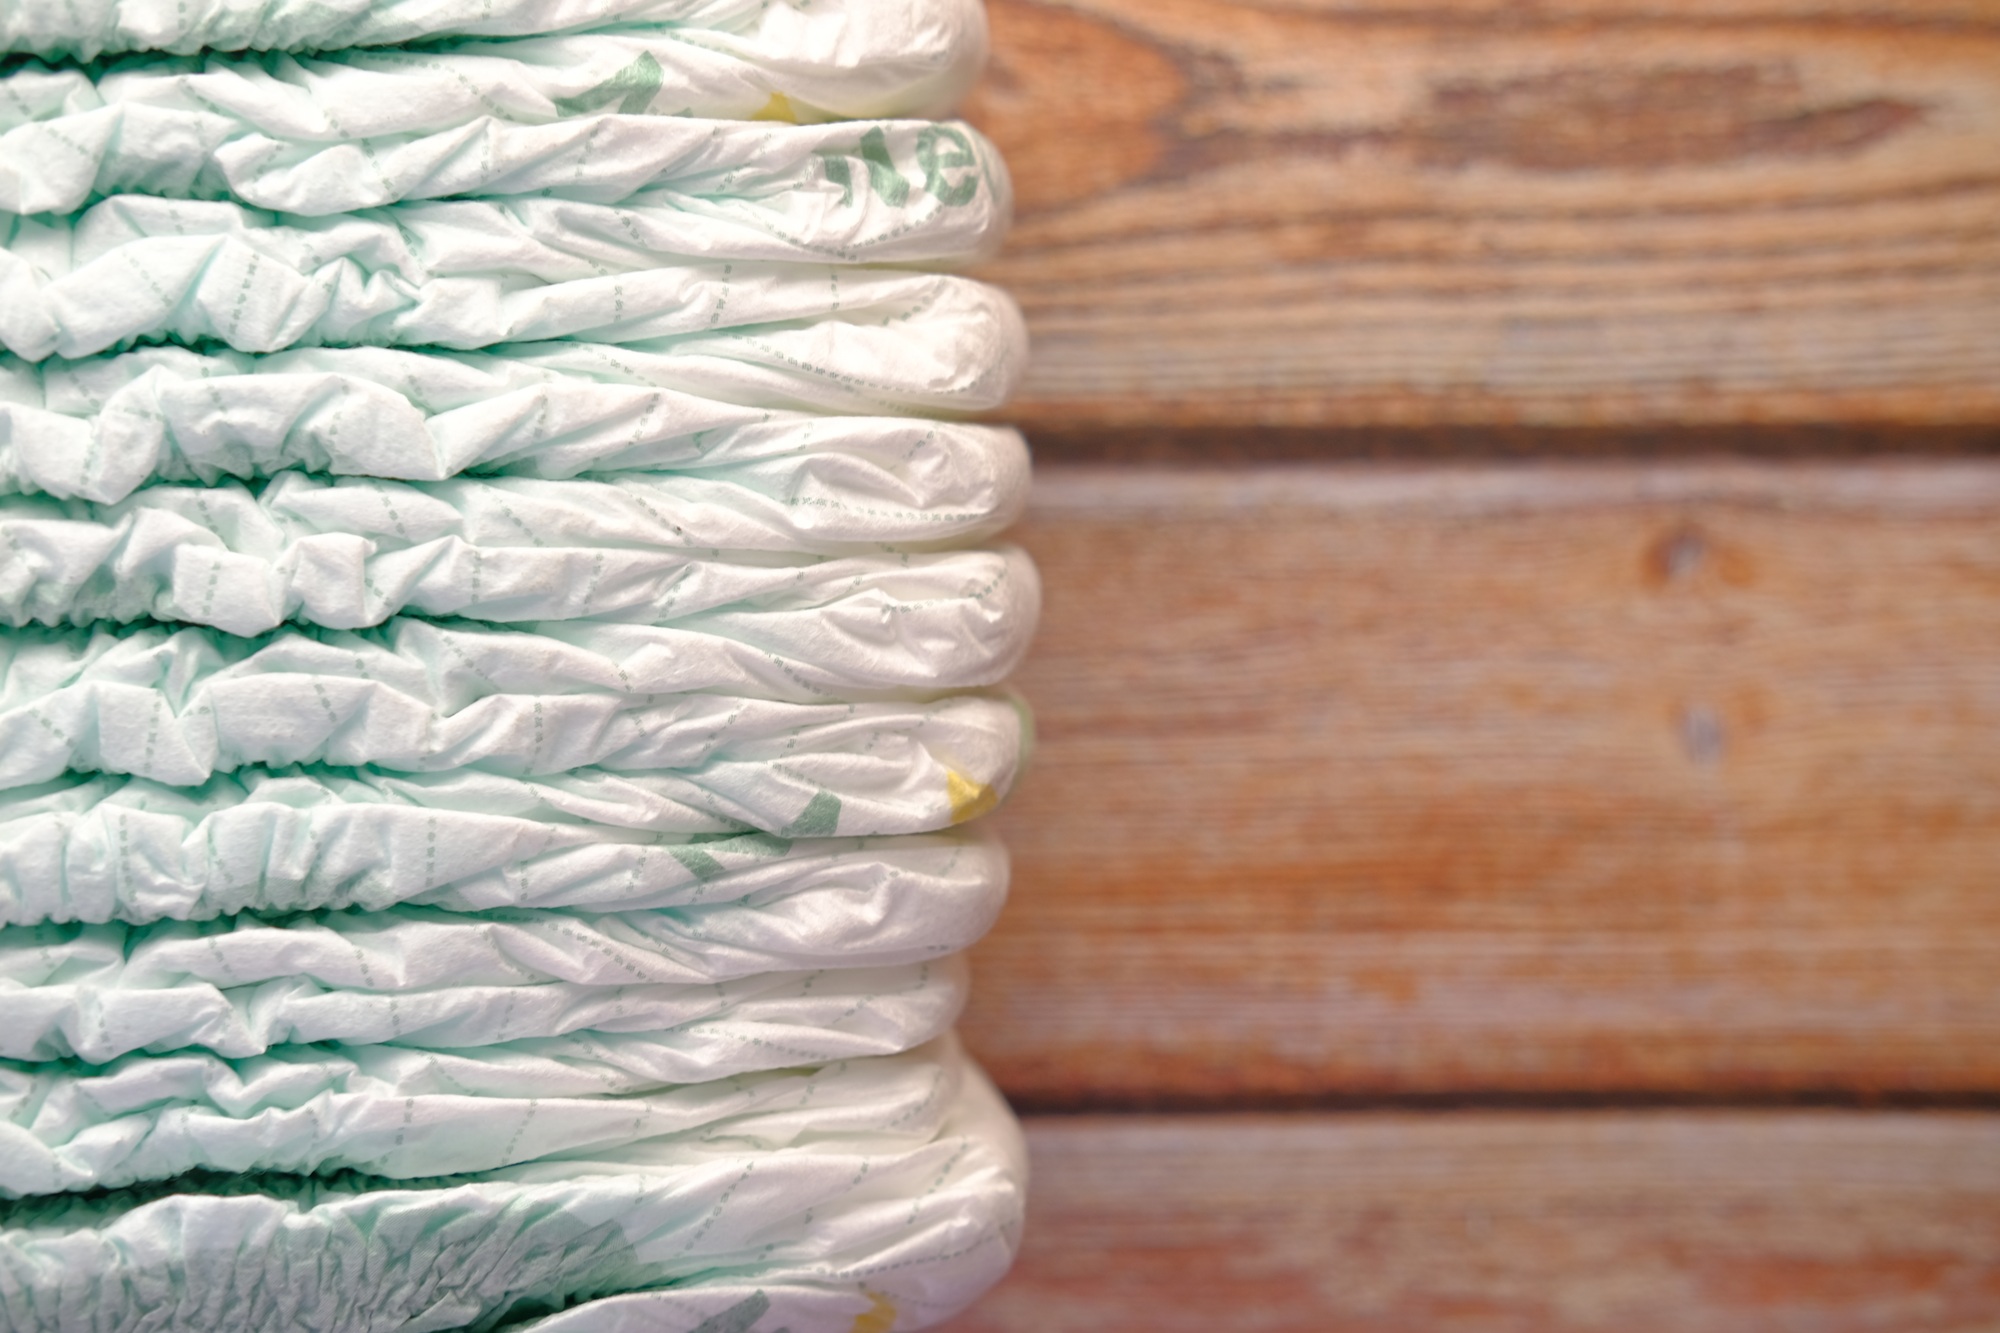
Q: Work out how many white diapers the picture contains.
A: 10